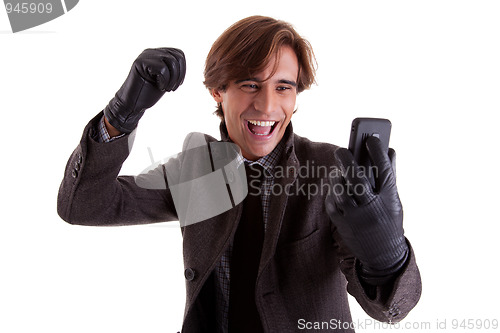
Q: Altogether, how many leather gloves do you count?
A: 2